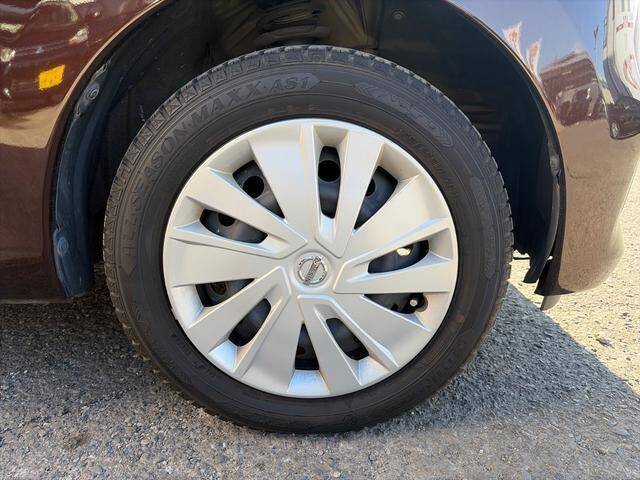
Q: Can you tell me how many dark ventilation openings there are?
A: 10